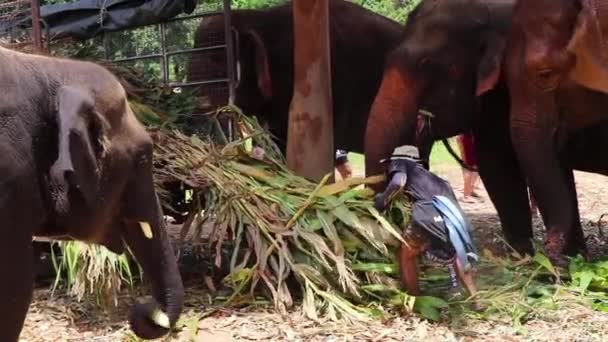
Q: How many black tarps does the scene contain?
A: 1